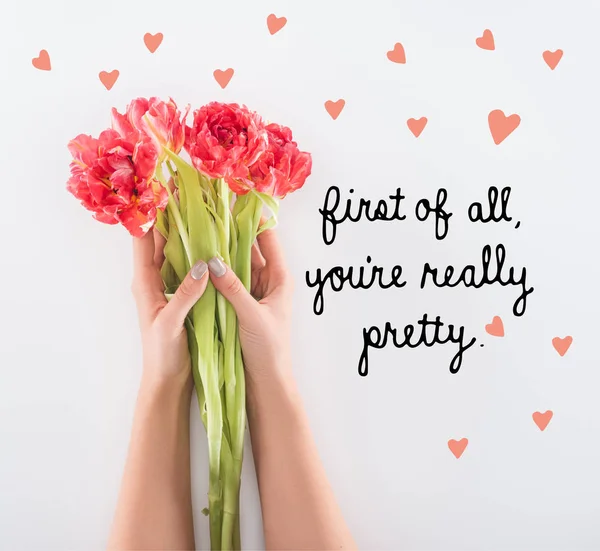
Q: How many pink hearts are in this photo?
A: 15